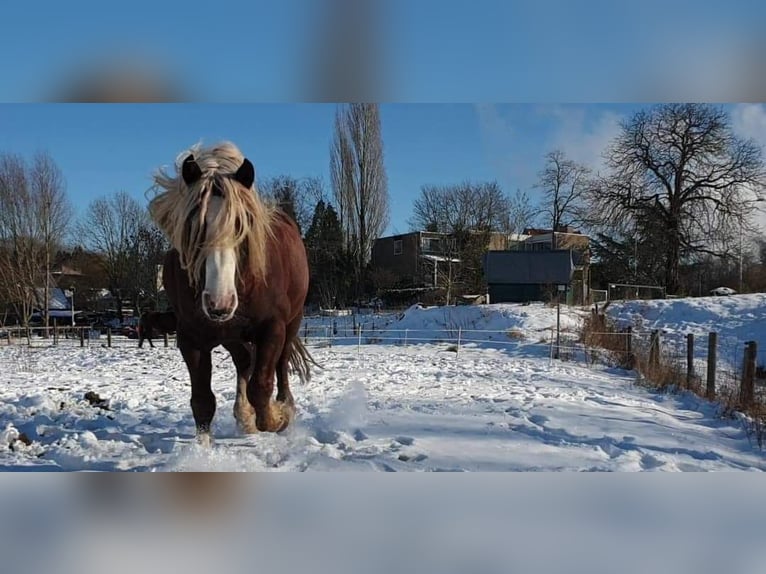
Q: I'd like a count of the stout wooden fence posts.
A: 5